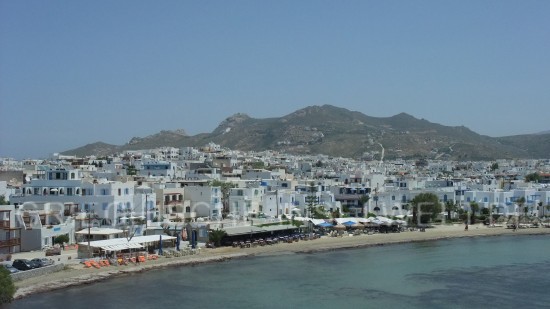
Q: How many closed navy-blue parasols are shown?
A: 3